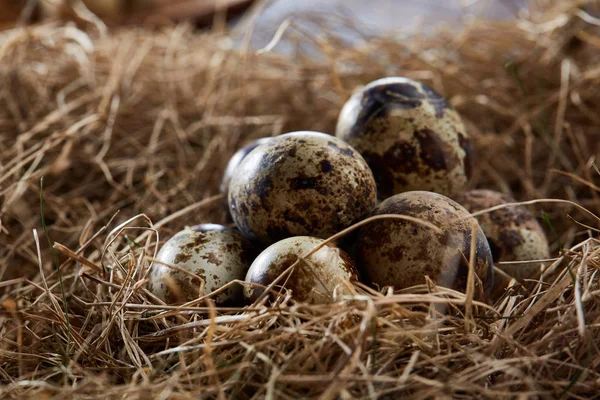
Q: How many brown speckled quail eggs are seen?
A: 7